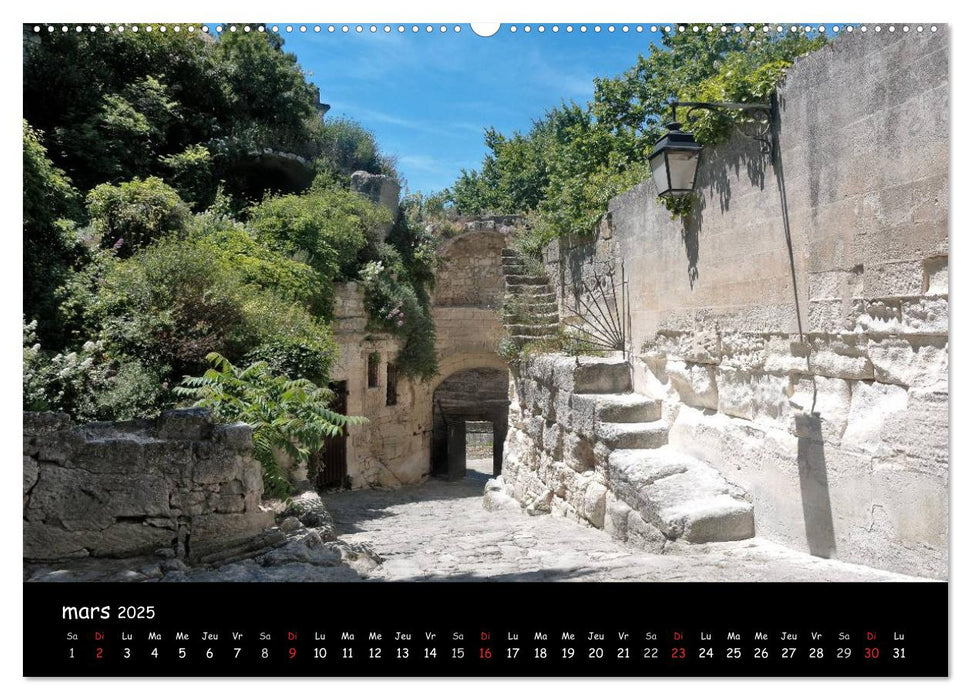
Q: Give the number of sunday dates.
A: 5